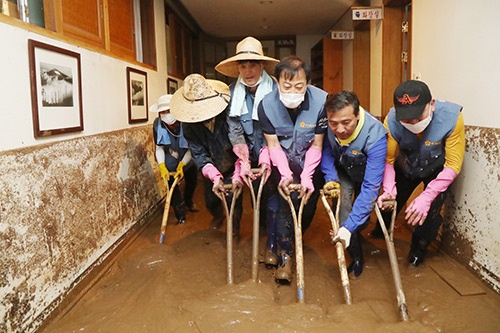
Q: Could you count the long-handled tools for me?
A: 6